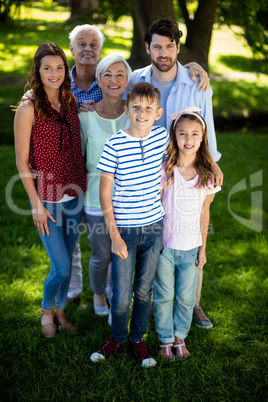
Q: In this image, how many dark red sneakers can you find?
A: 2